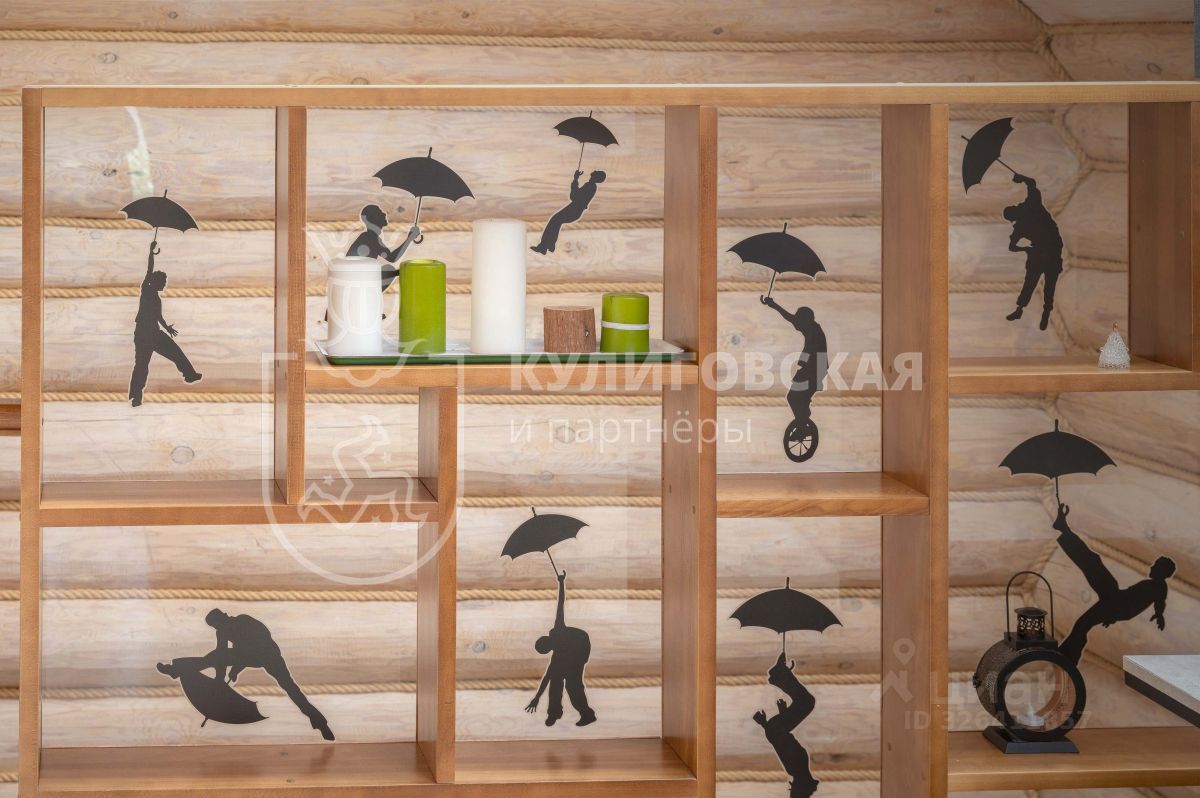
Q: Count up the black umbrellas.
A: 9